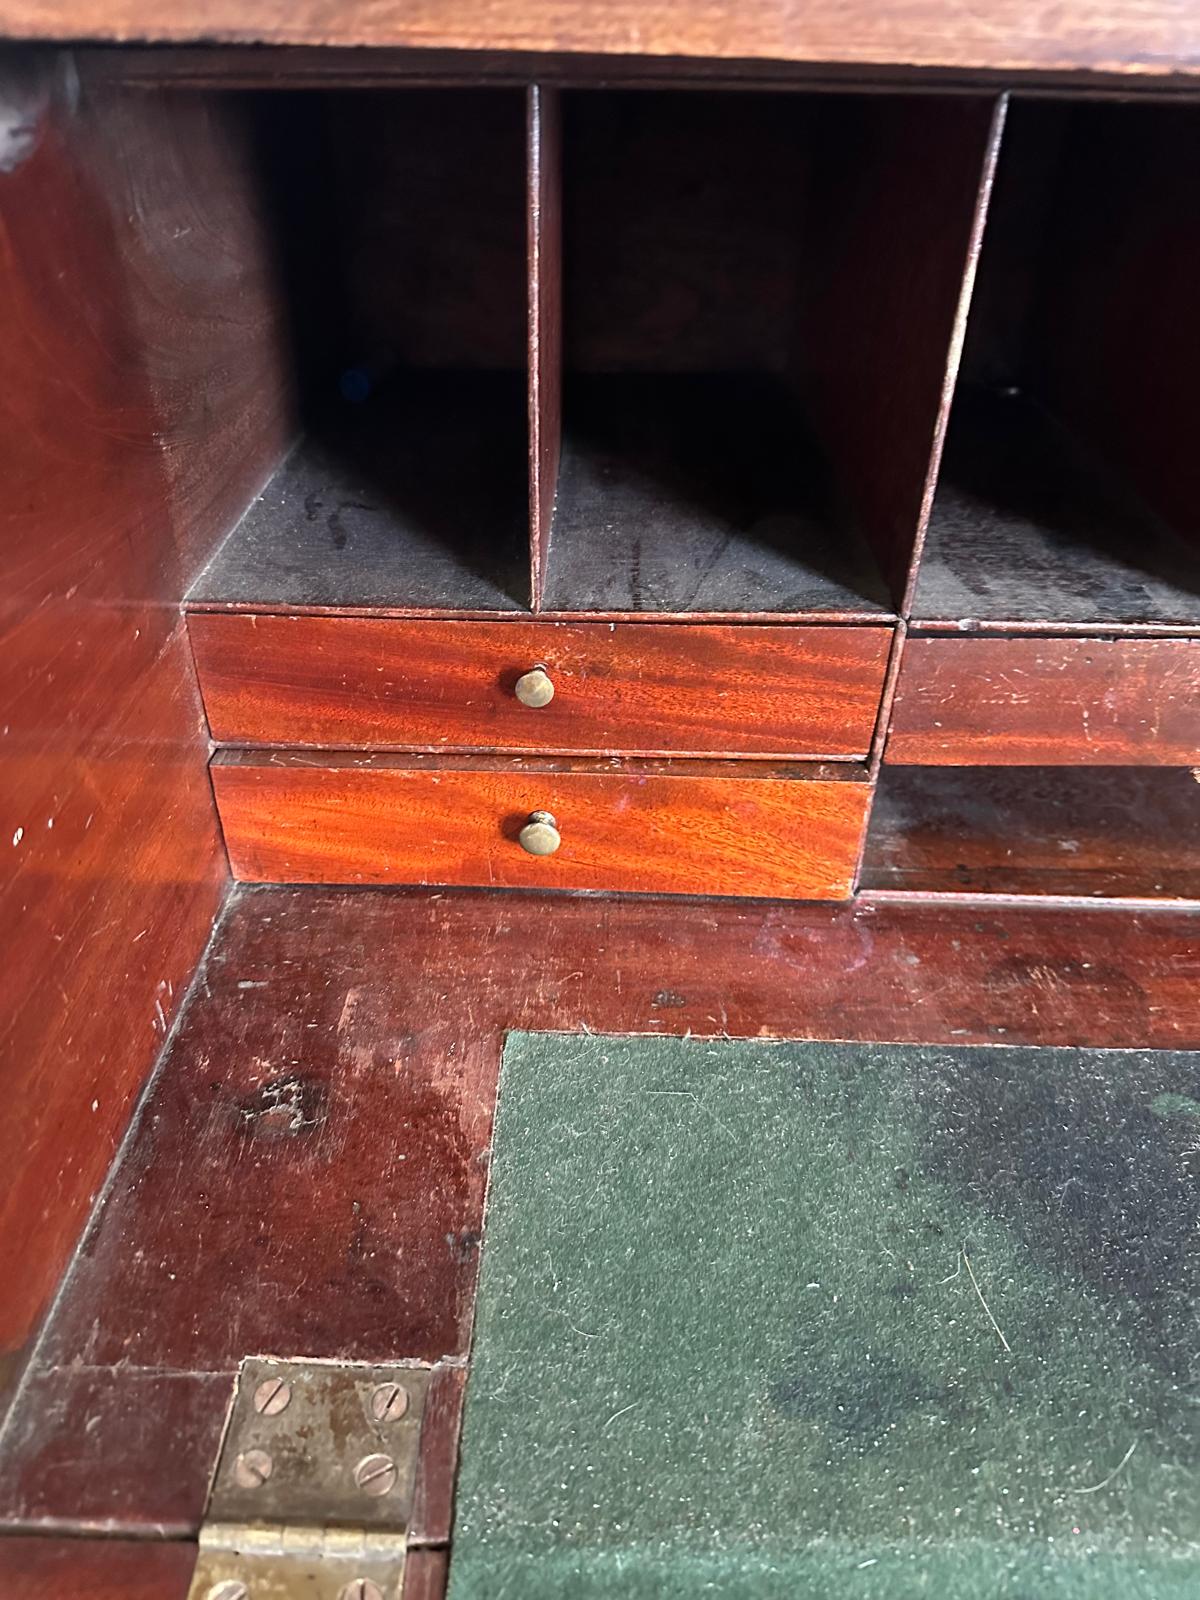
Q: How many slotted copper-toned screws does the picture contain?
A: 6